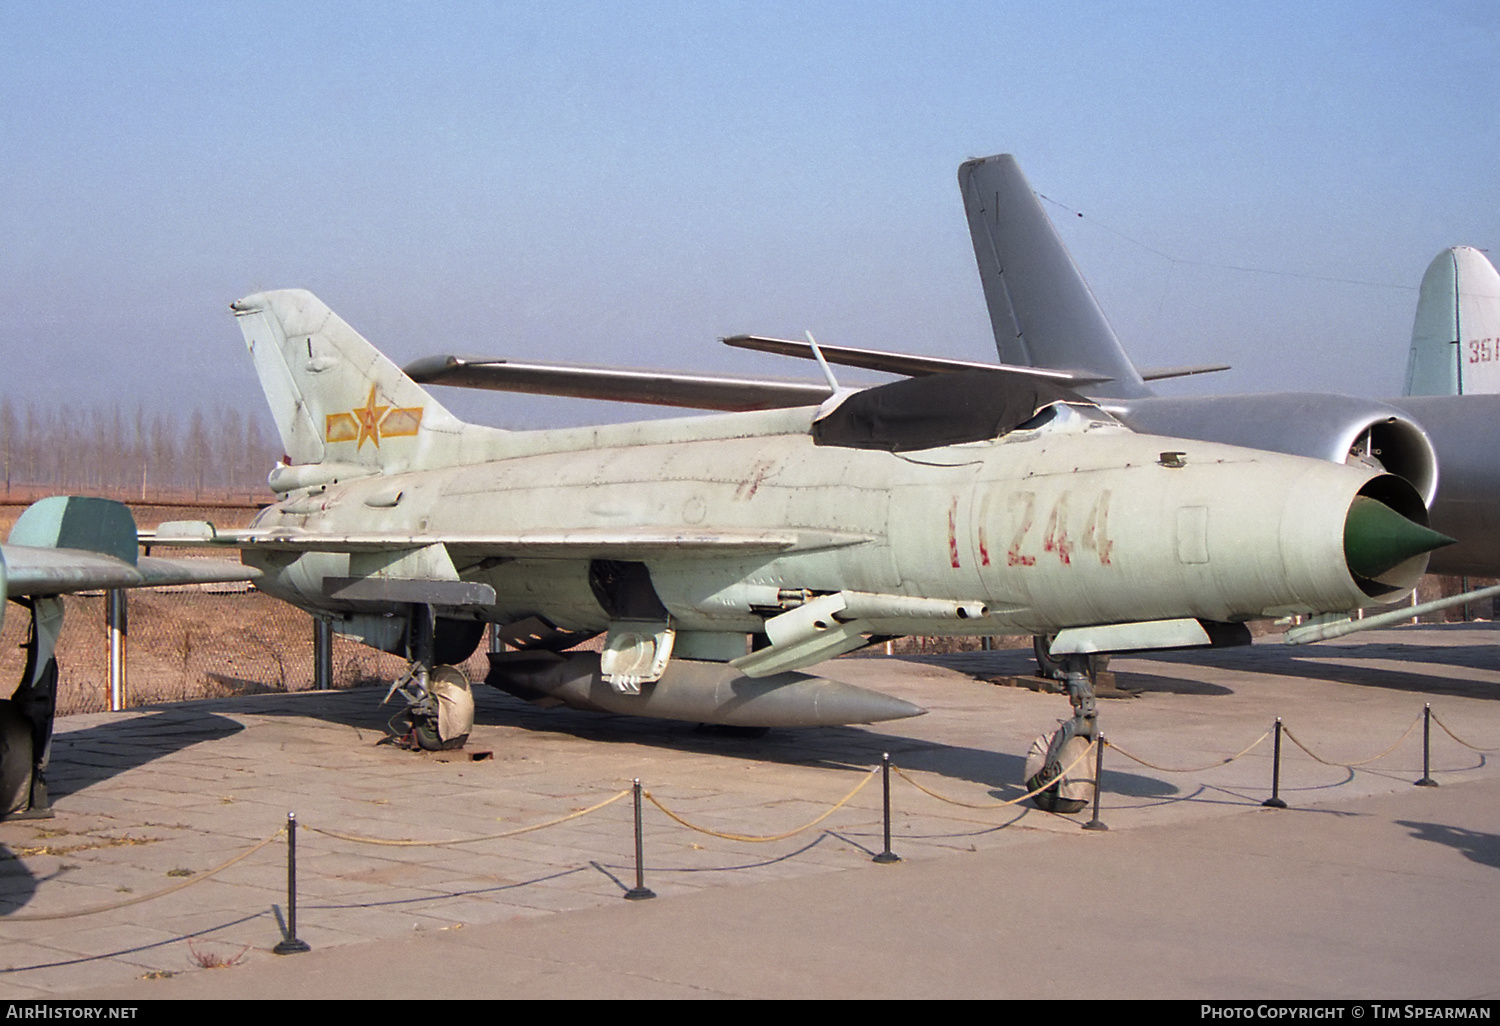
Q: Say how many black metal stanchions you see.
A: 6